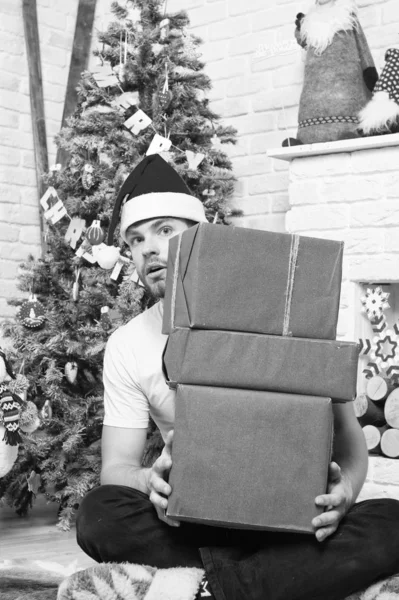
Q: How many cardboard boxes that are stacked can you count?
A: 3